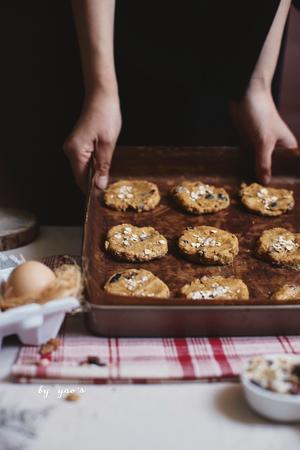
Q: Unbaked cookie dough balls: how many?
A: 9